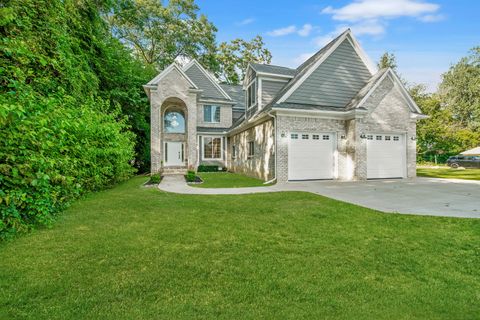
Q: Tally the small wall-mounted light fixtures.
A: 4